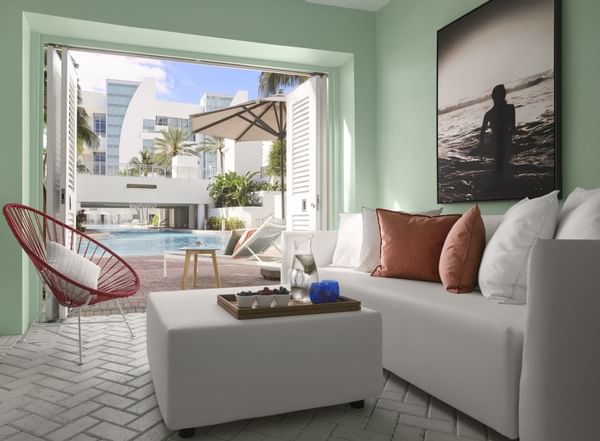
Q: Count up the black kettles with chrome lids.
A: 0